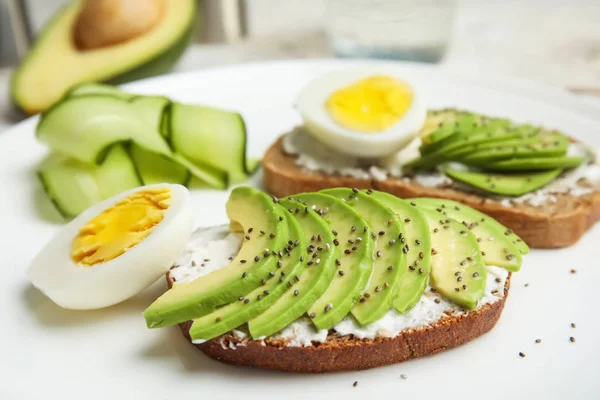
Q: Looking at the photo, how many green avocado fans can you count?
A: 2